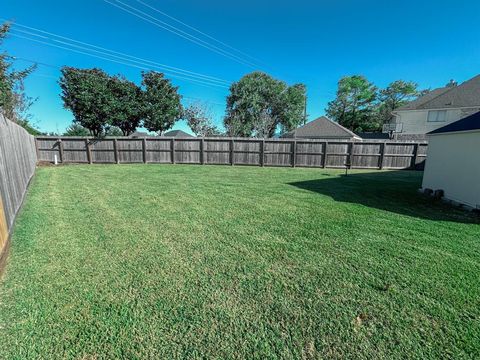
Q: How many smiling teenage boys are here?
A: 0